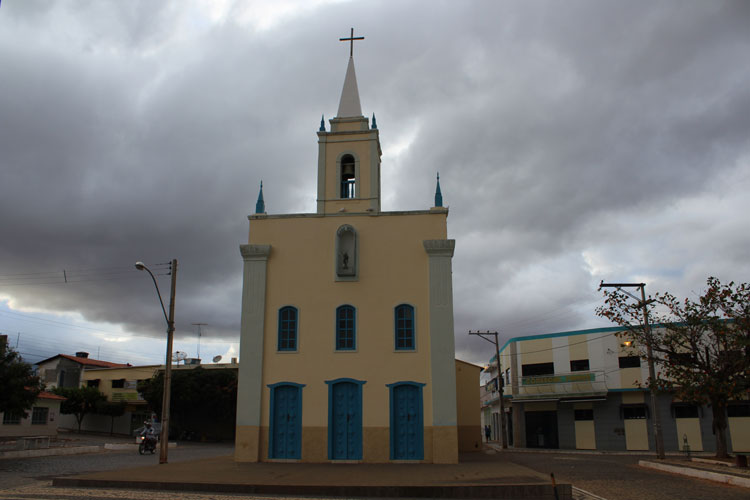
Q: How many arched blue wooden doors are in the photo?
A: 3